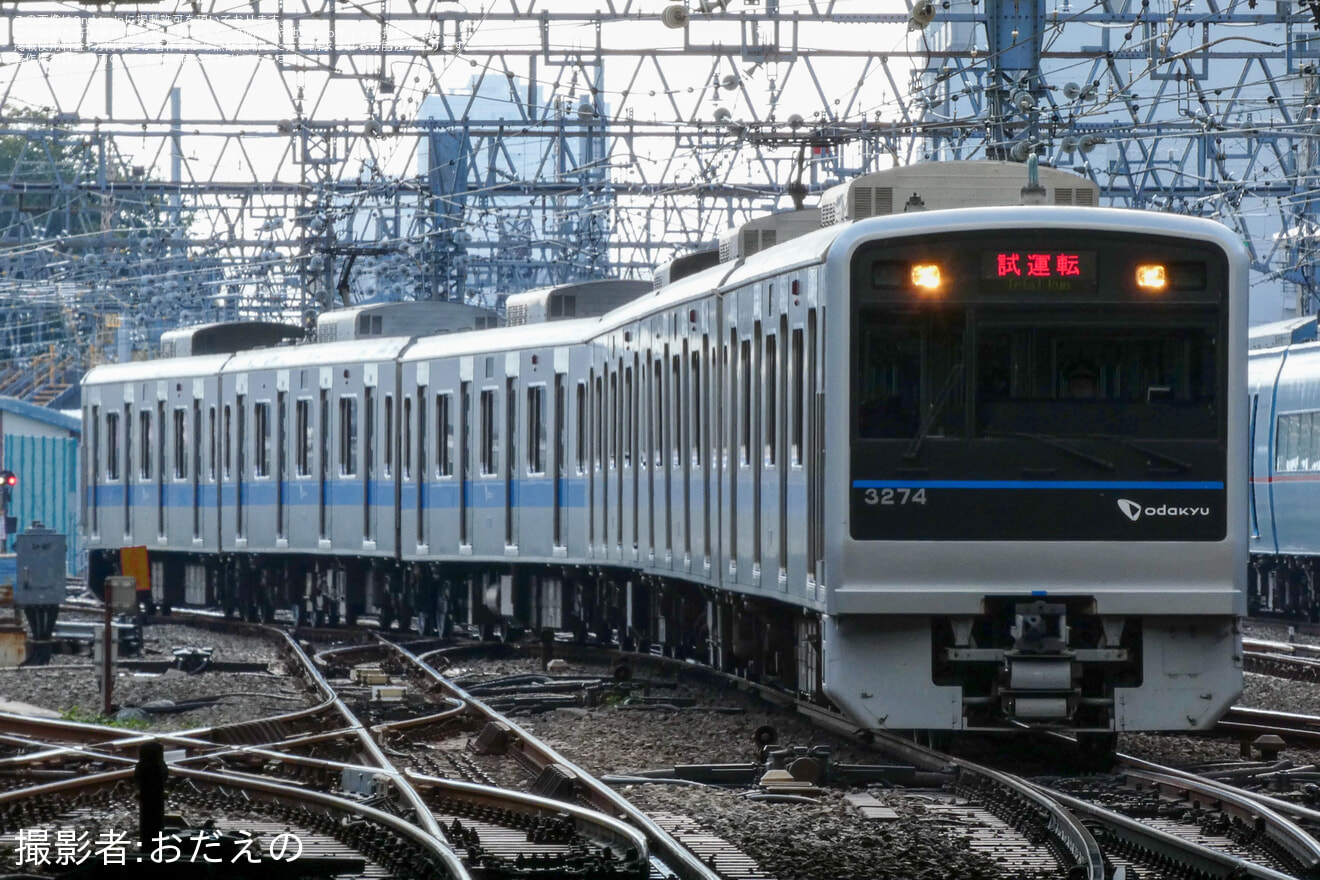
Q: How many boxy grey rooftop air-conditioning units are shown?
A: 6